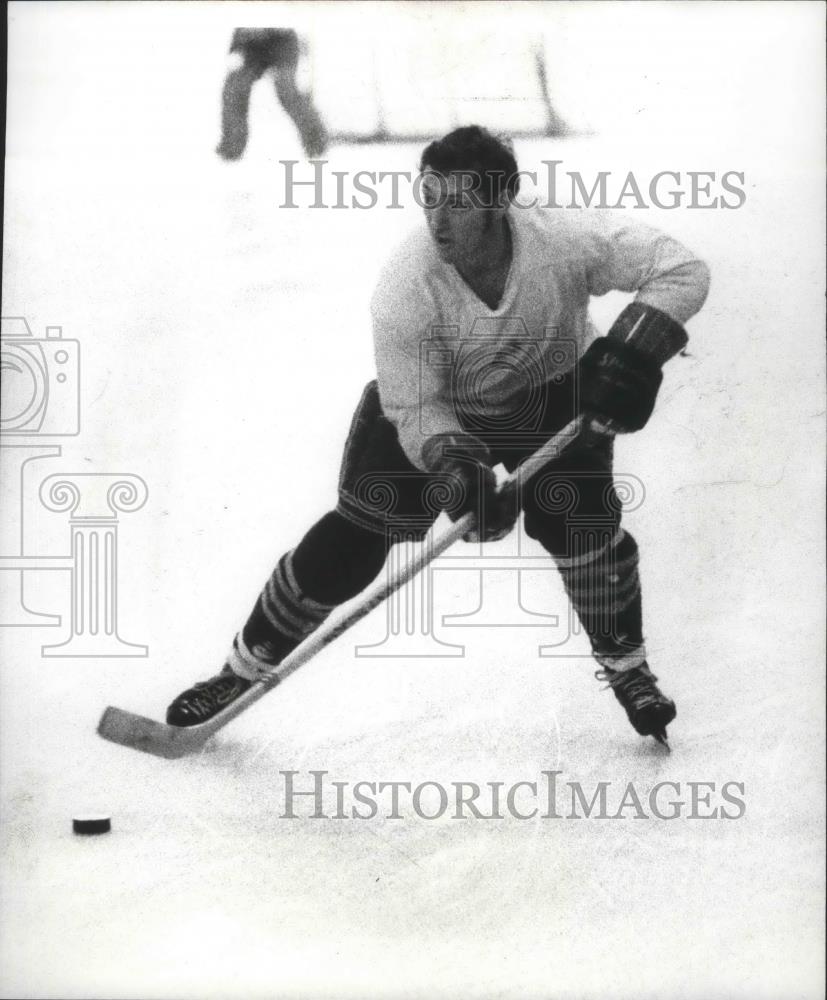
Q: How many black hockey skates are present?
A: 2